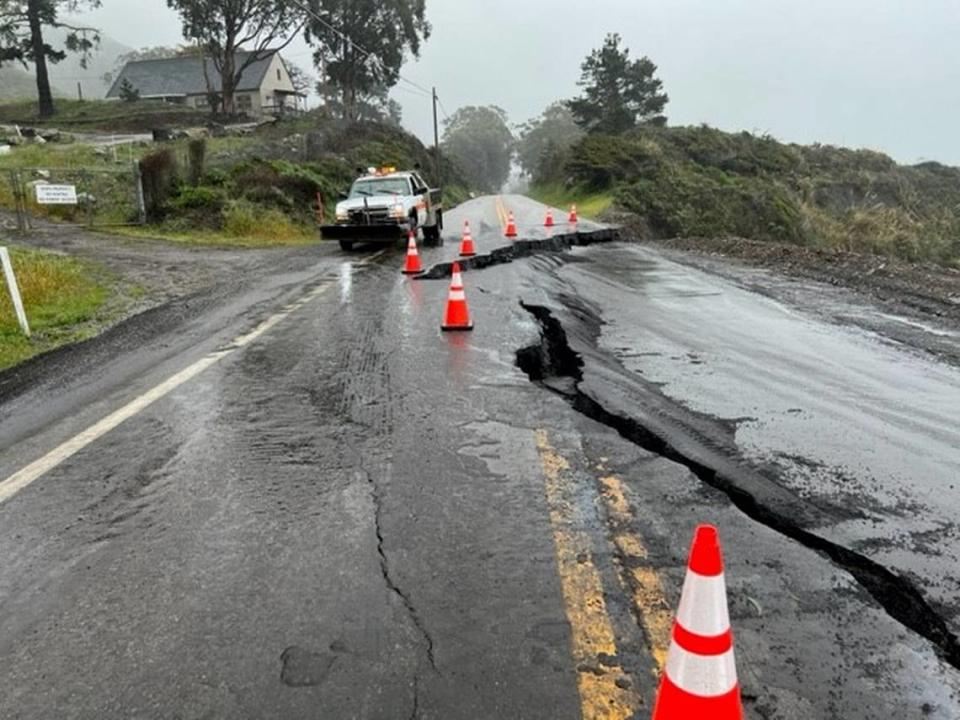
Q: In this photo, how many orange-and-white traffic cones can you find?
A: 7